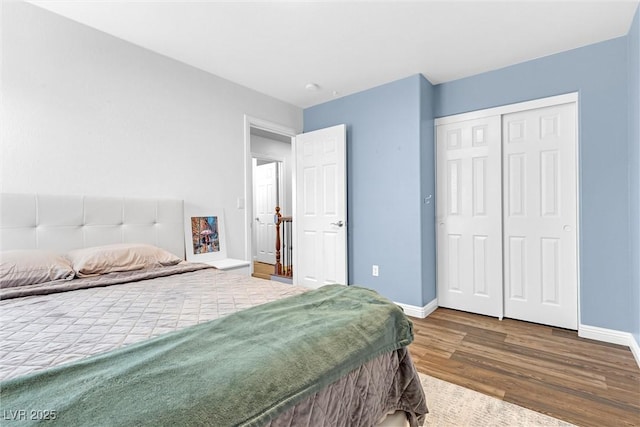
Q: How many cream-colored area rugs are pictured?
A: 1